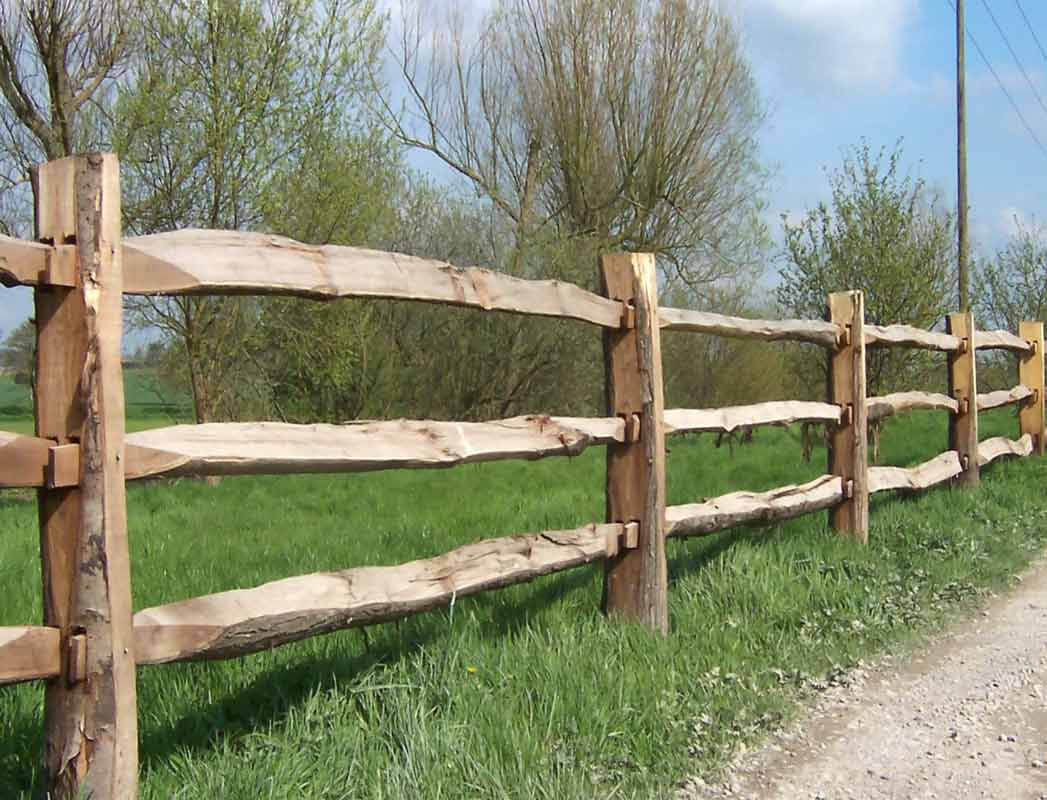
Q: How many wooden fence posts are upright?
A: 5